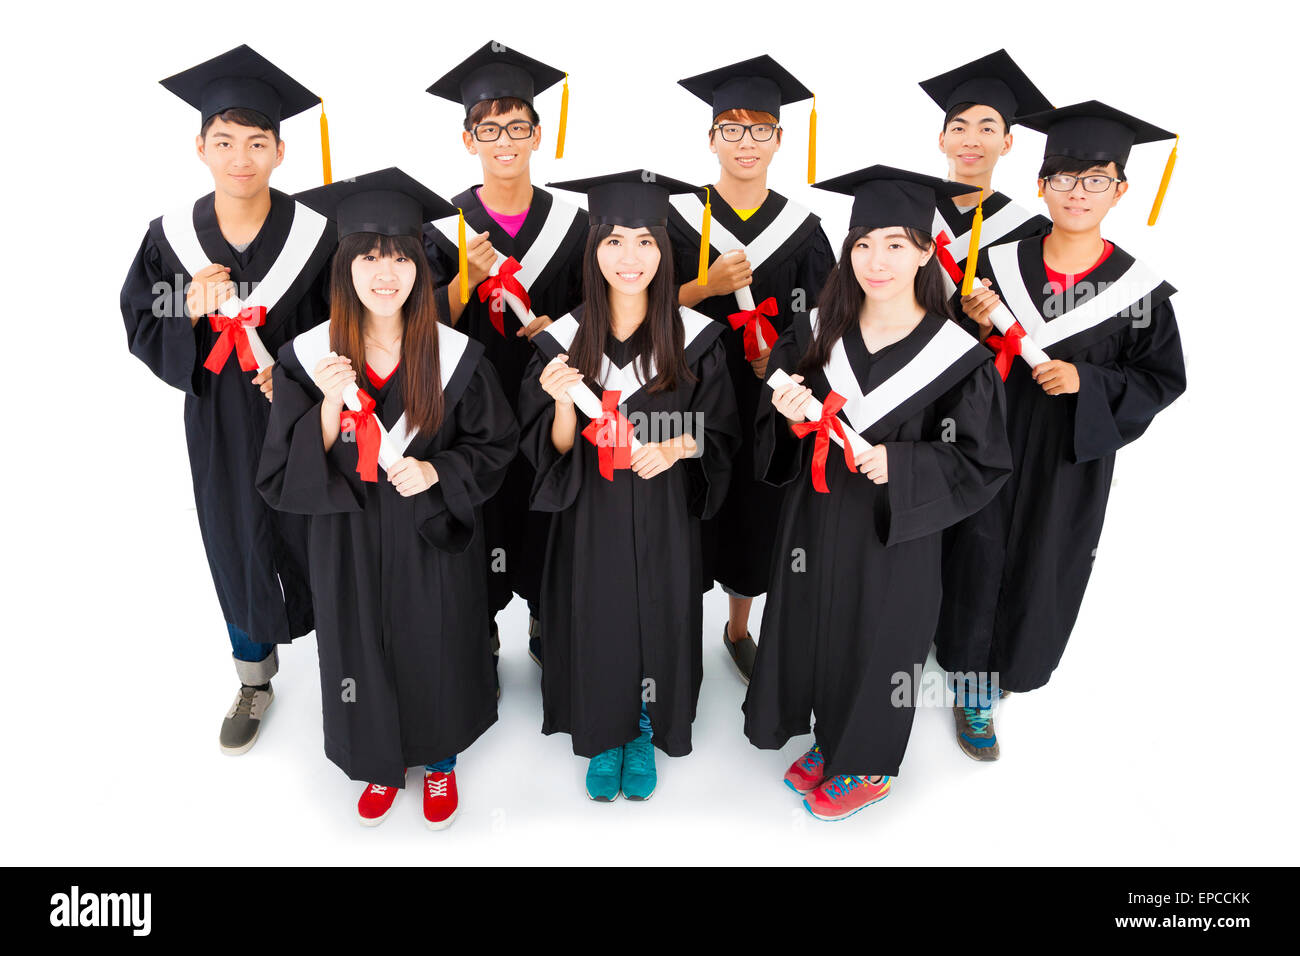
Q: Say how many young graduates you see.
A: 8